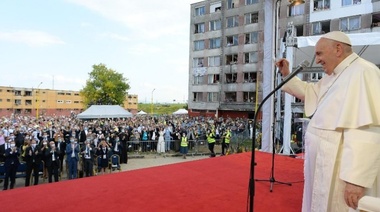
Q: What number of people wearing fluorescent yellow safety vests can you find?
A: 3